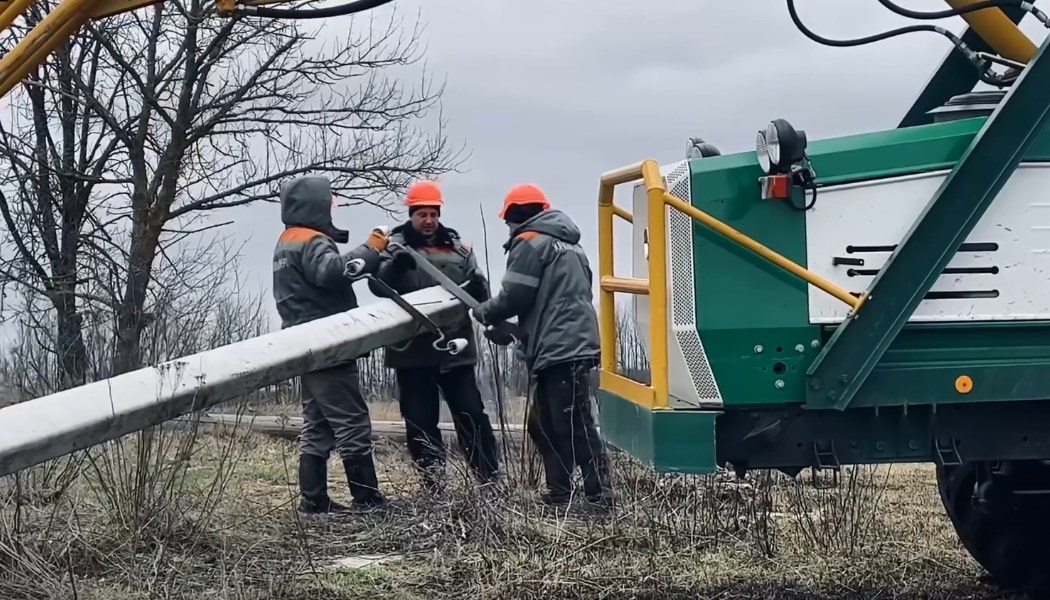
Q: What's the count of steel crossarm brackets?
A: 2